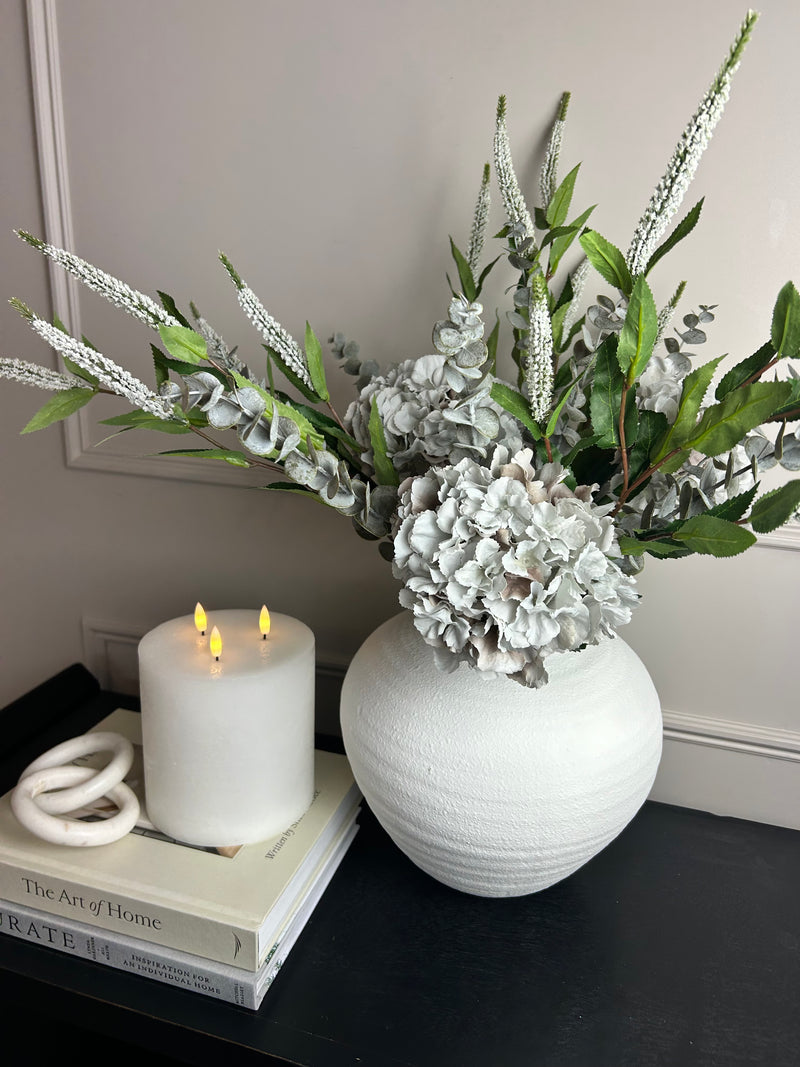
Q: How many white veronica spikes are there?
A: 12